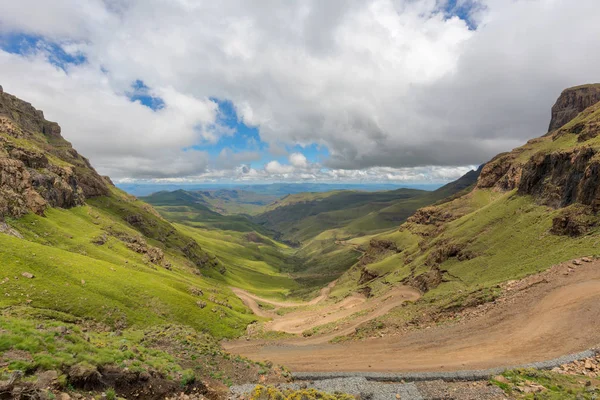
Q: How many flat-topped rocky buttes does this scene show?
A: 1